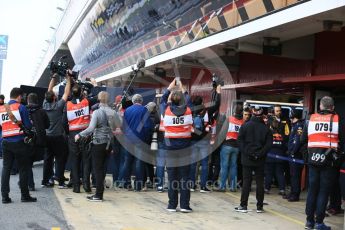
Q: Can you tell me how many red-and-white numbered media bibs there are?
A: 5